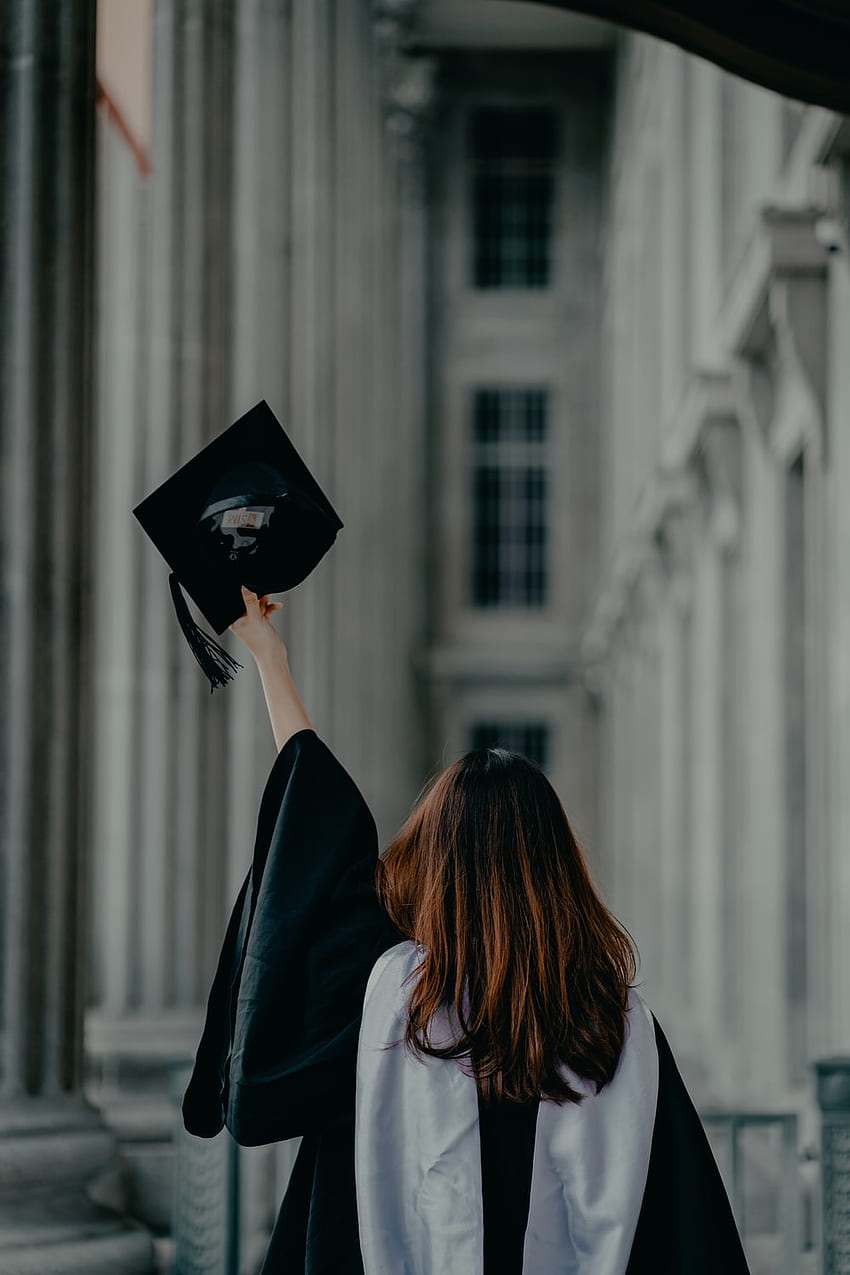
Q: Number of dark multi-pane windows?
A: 3